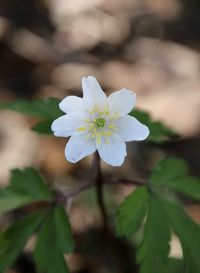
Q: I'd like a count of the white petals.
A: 7